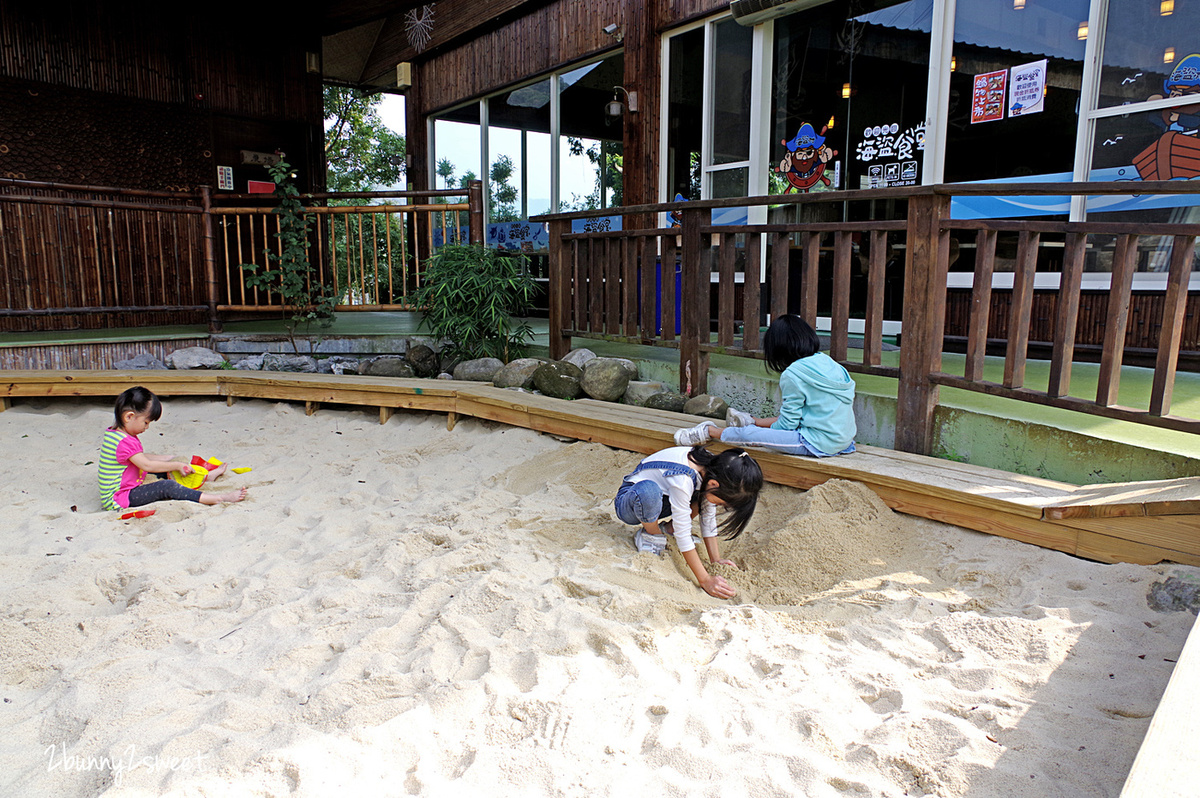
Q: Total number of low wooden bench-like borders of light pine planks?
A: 1